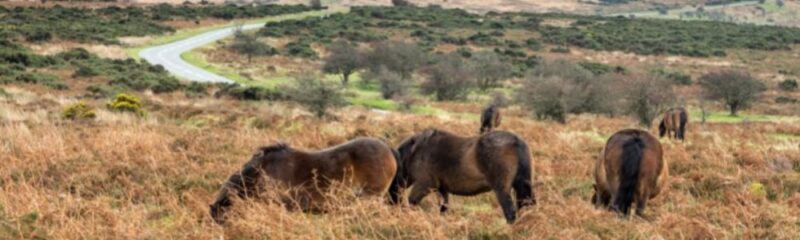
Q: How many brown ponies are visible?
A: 5